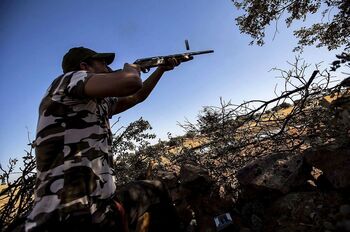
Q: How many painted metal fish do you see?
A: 0